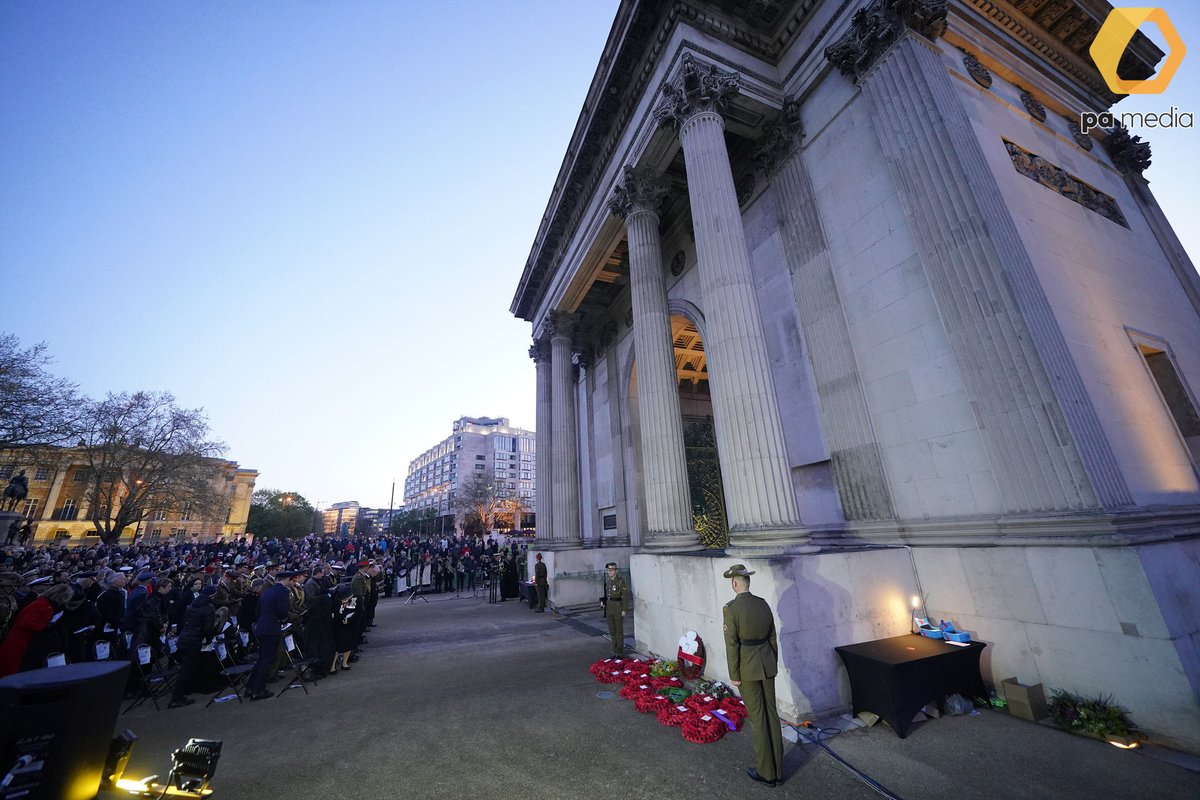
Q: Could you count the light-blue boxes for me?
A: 2